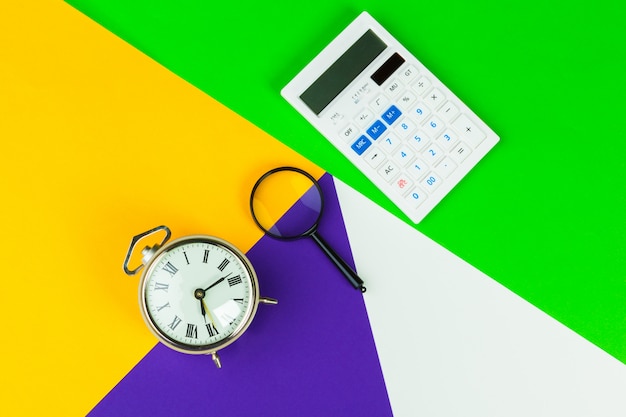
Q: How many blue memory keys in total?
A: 3